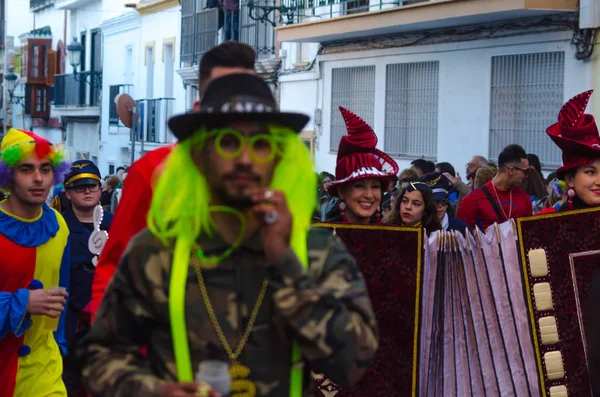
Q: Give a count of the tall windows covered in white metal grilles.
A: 3